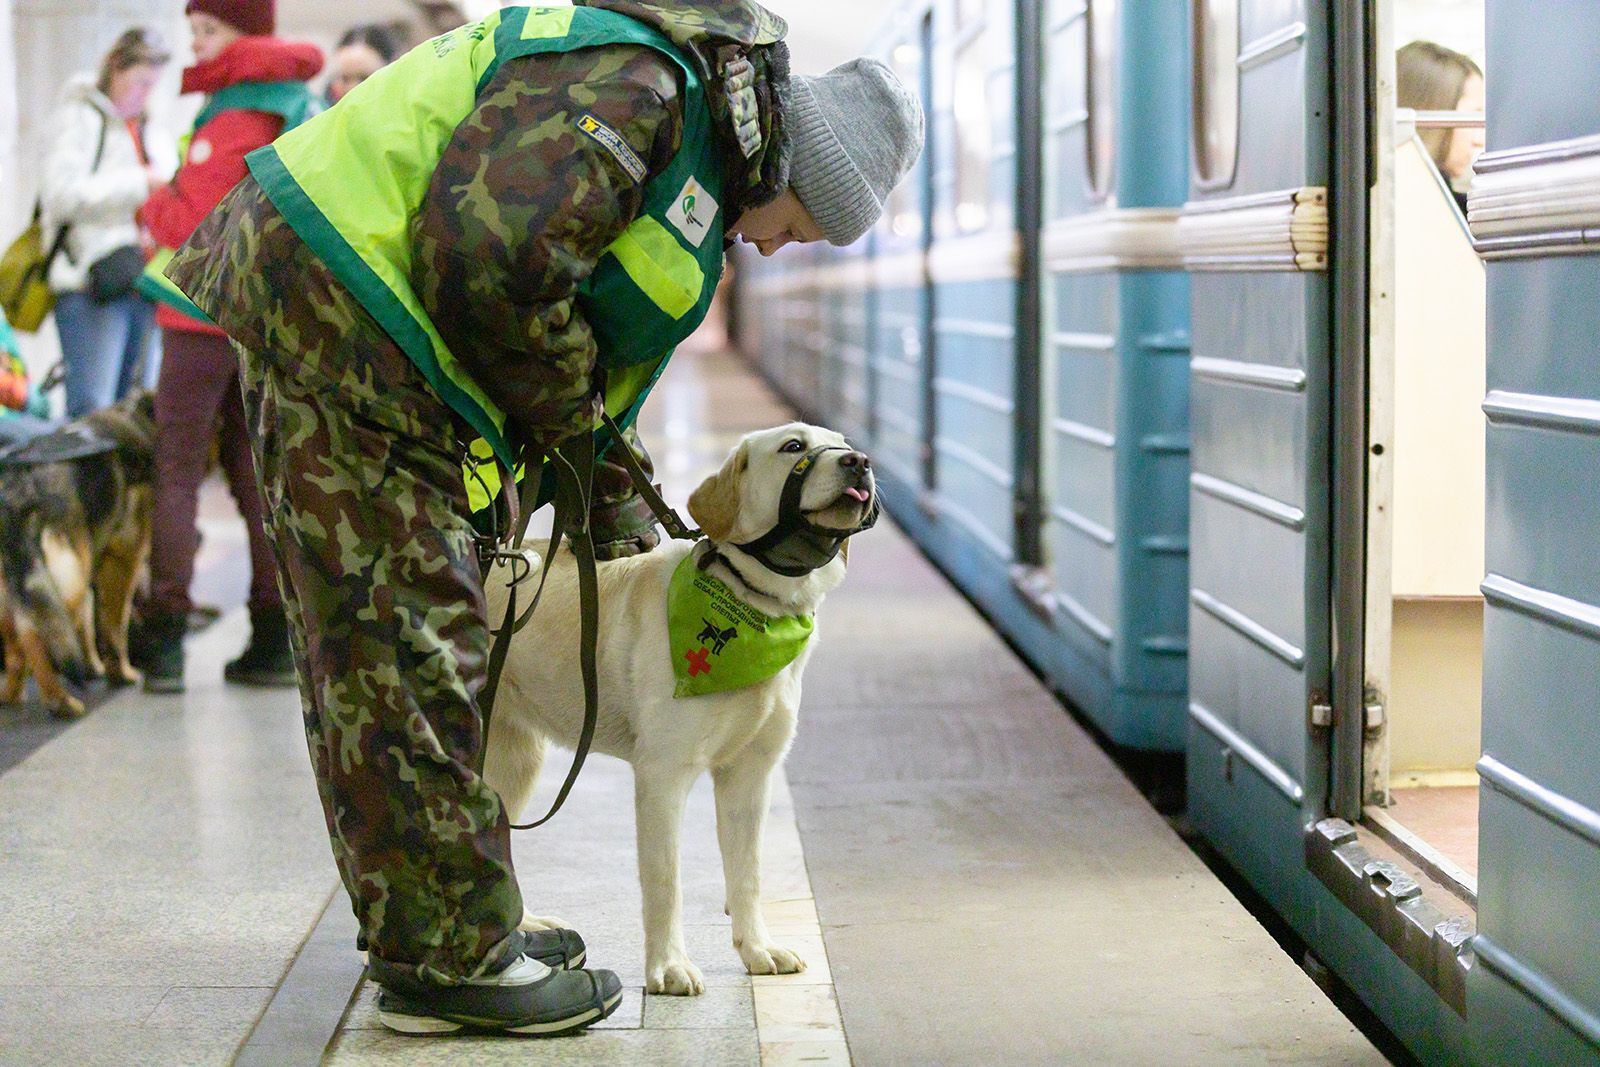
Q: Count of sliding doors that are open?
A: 1